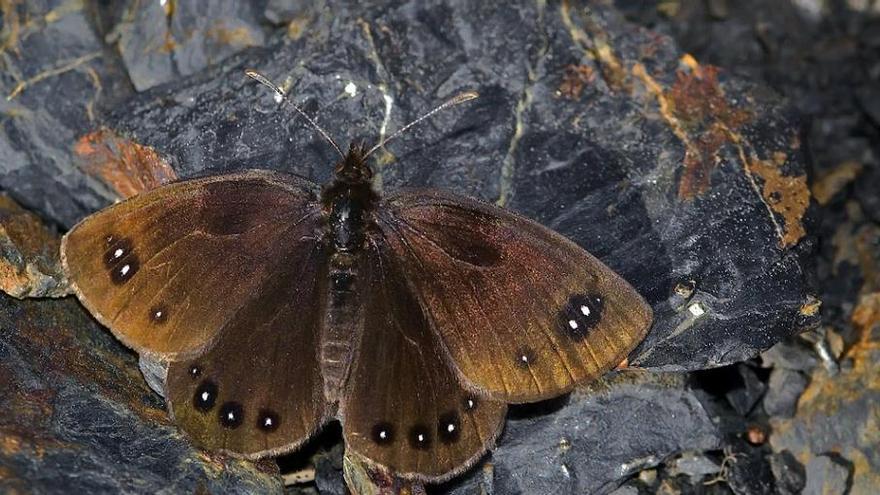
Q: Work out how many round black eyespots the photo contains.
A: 14